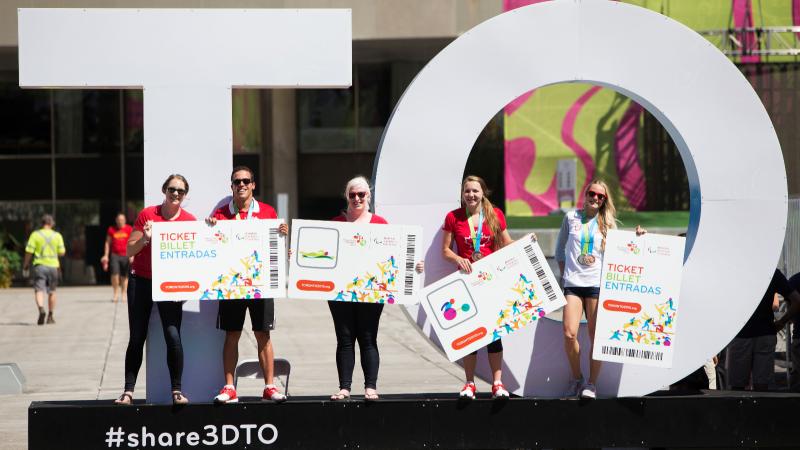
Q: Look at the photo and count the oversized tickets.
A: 4